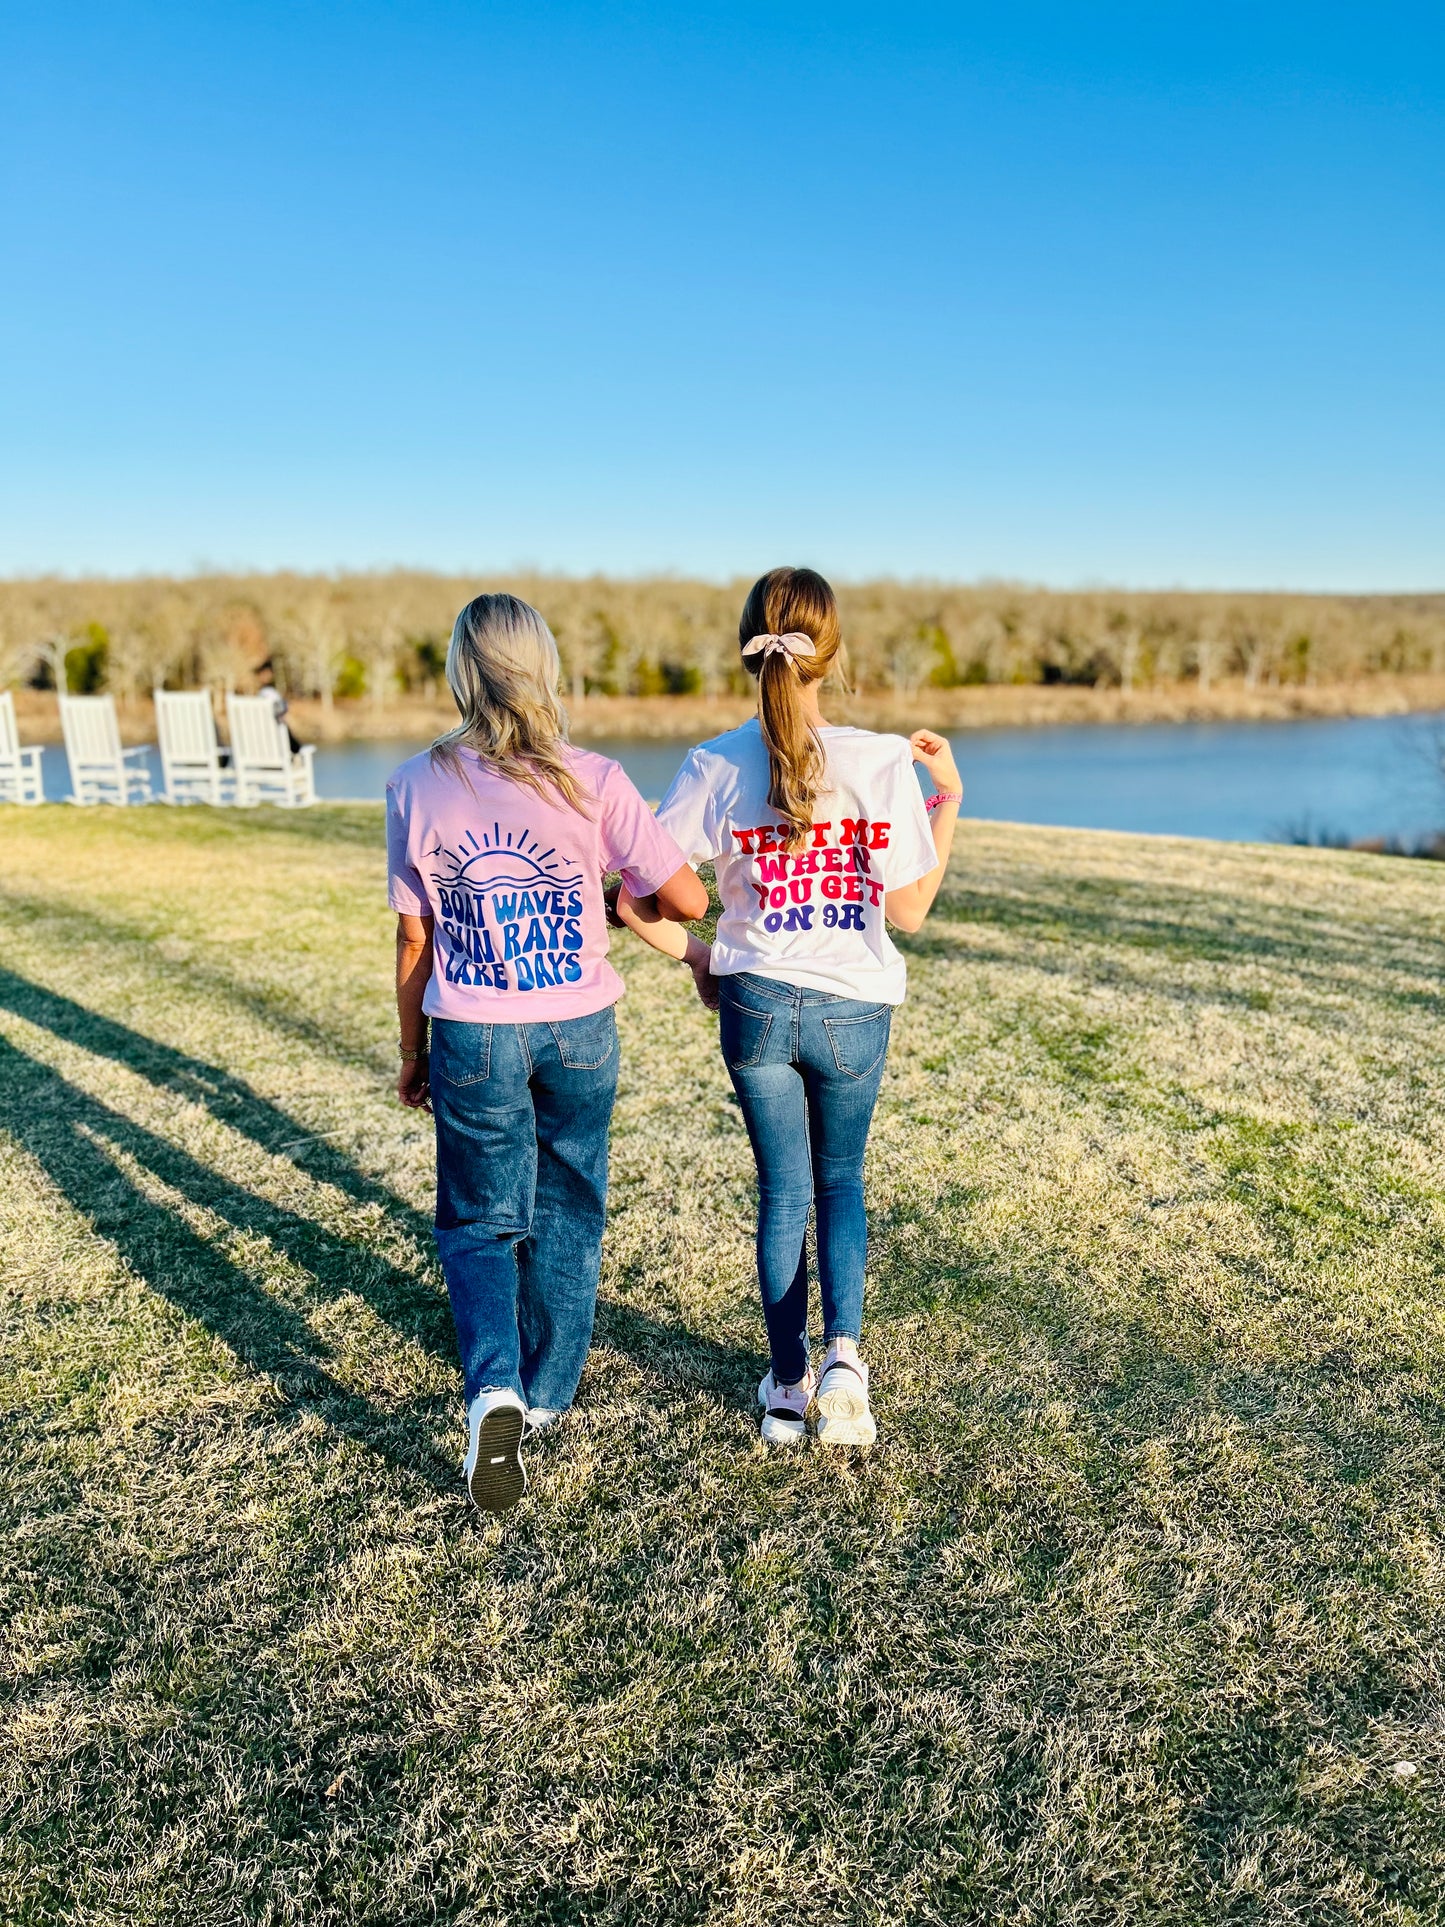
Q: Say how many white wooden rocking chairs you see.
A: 4